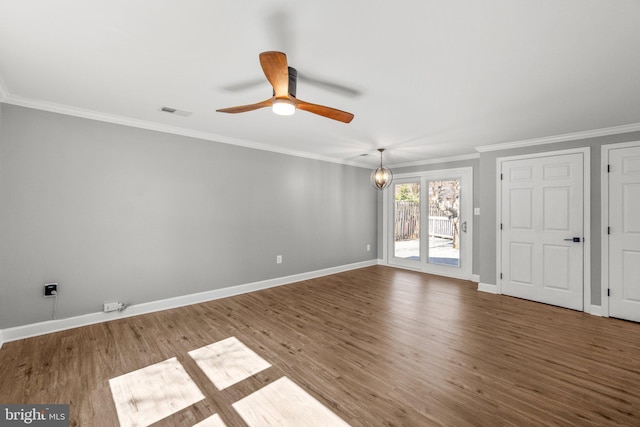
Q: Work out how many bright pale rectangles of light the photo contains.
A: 4